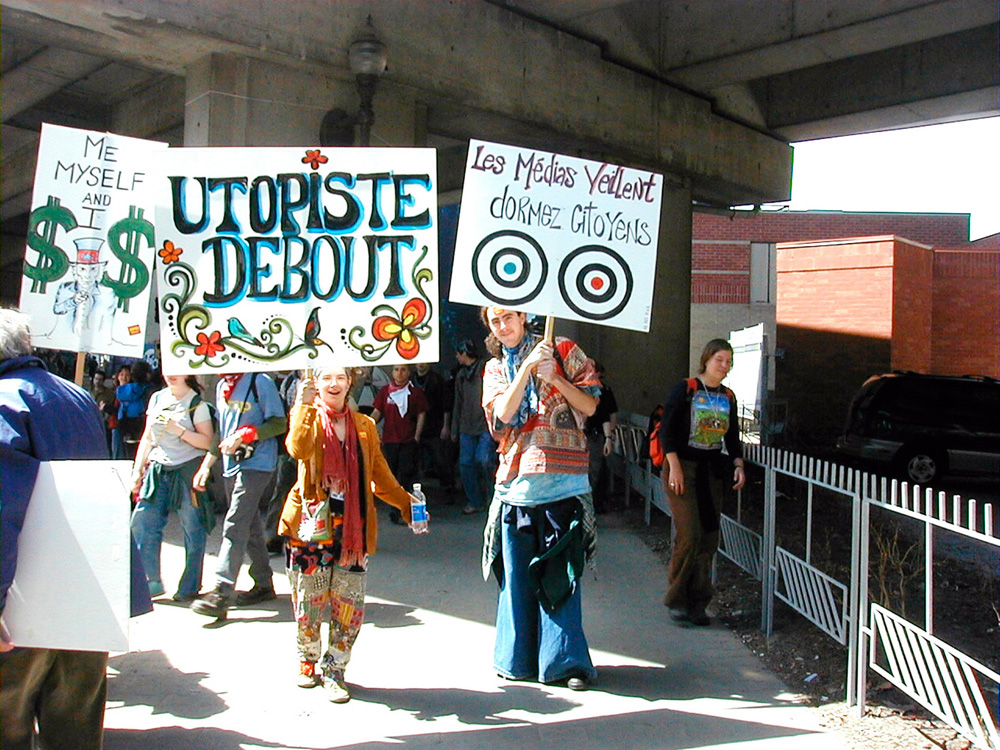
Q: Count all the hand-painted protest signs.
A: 3